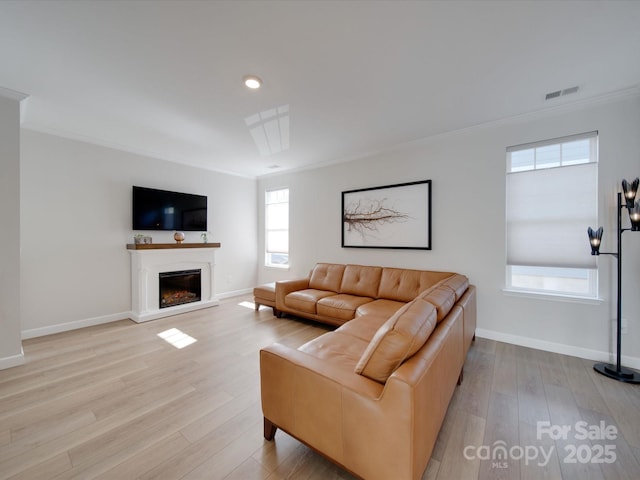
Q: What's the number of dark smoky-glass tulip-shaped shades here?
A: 3